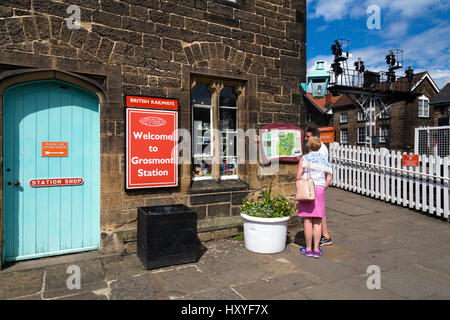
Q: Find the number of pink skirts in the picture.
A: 1